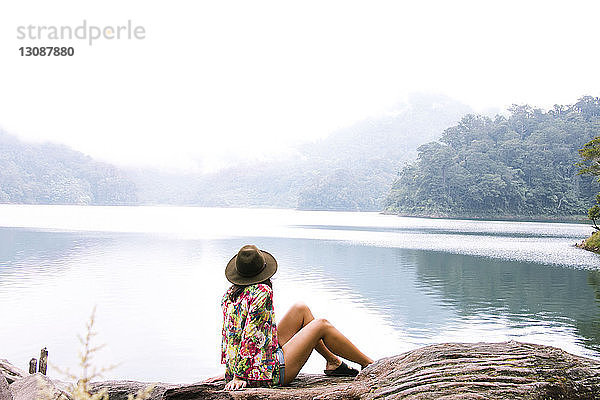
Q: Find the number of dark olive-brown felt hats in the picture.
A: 1